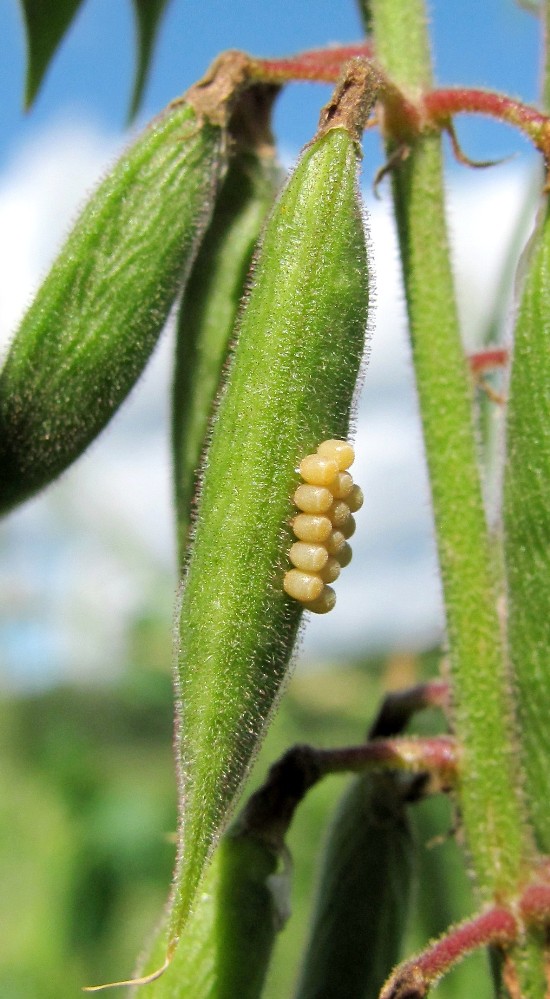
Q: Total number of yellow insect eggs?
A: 14